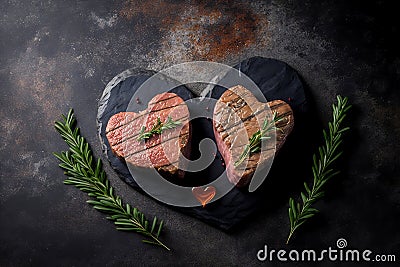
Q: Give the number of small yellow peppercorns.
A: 0